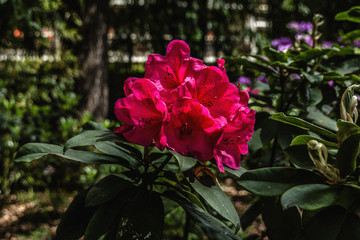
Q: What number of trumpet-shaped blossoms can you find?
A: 5